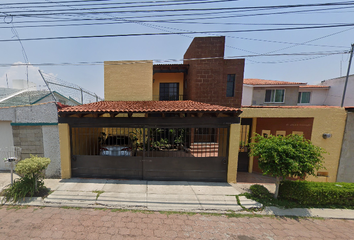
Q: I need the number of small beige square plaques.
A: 3